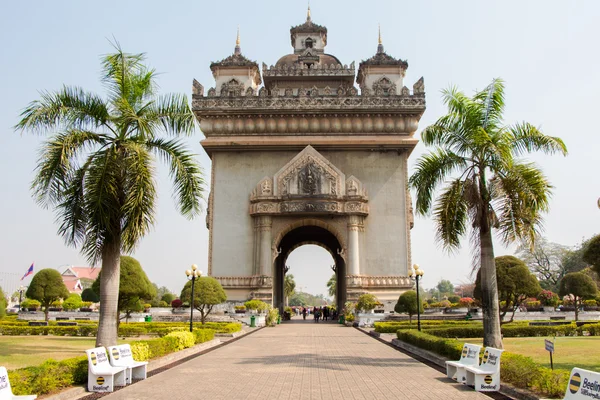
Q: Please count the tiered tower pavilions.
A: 3